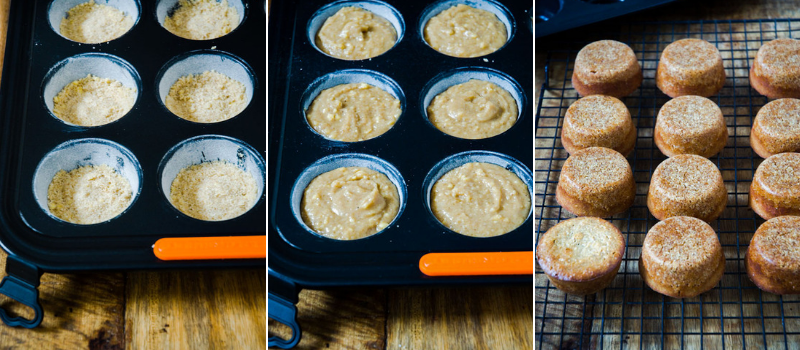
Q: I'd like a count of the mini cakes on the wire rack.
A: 12